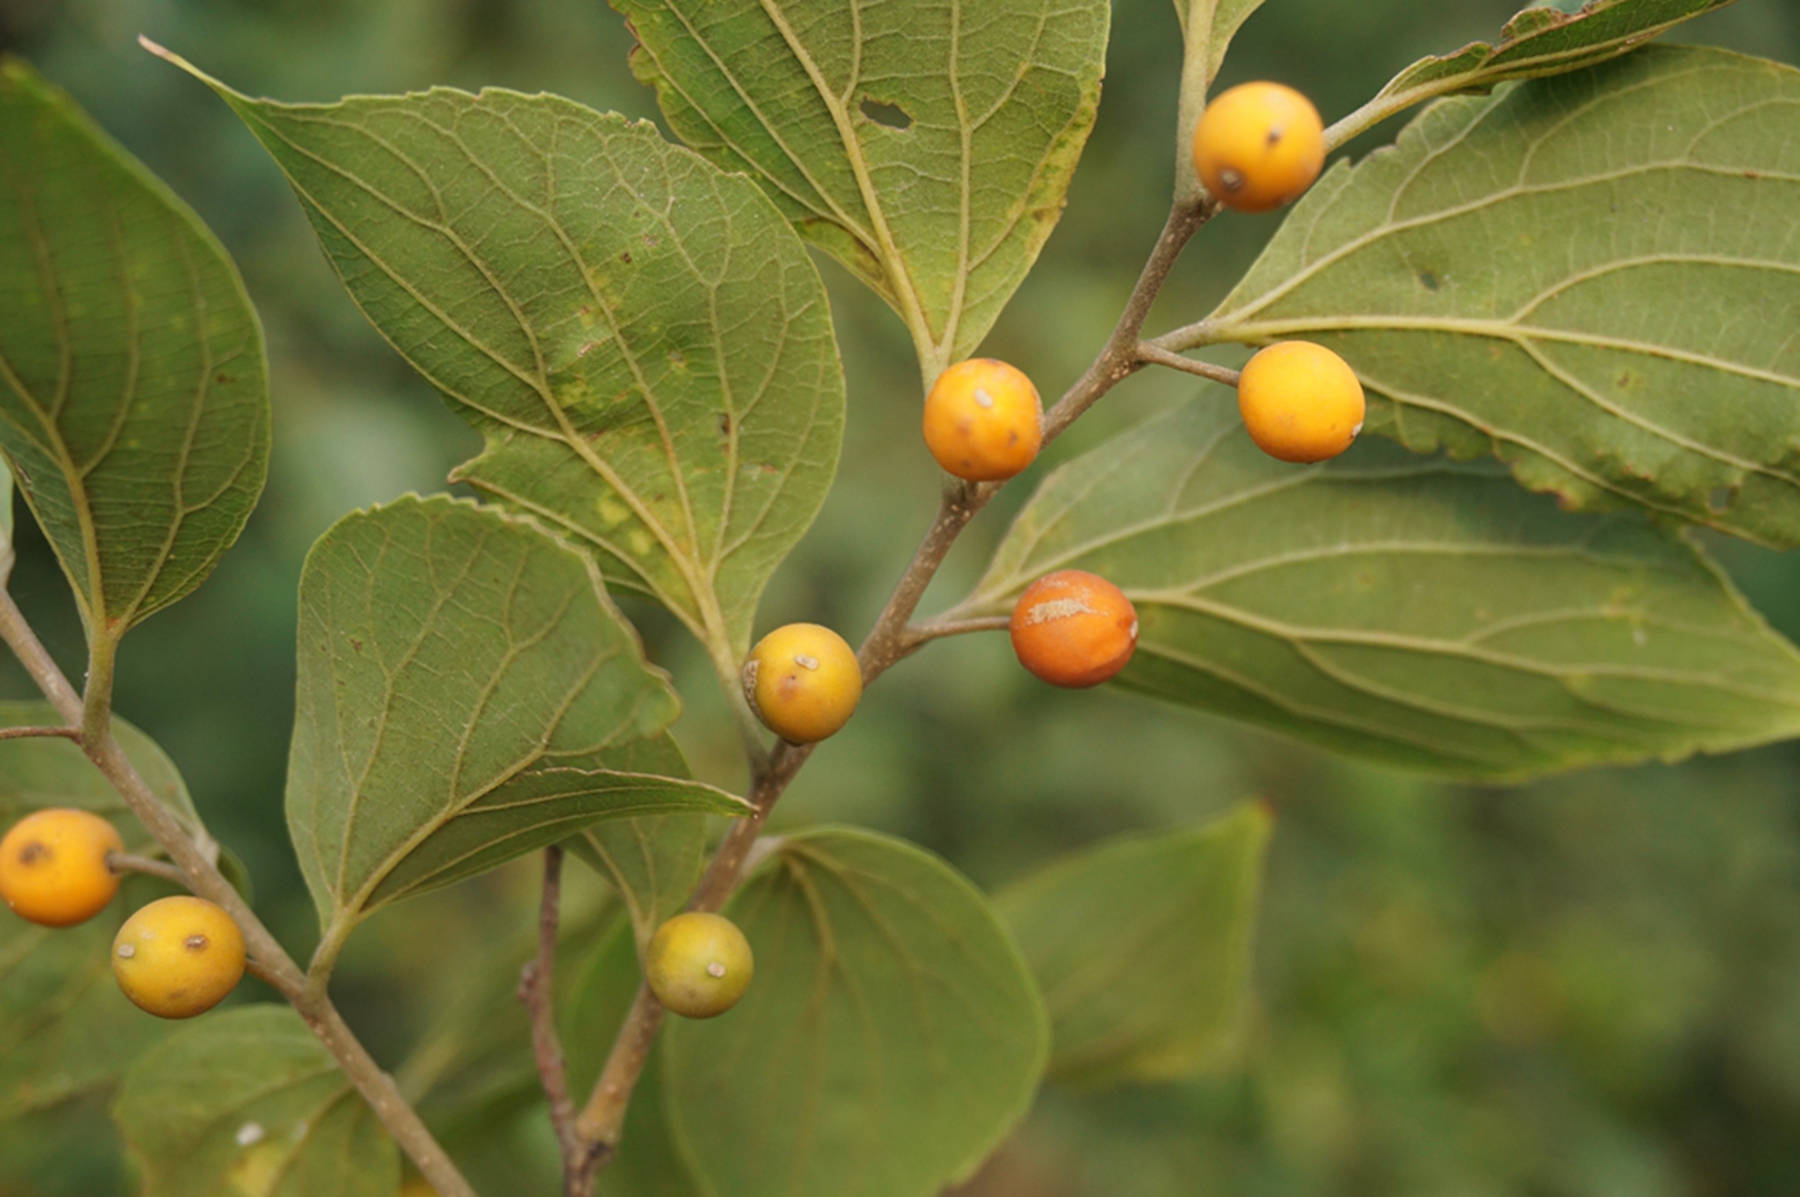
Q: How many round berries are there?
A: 8